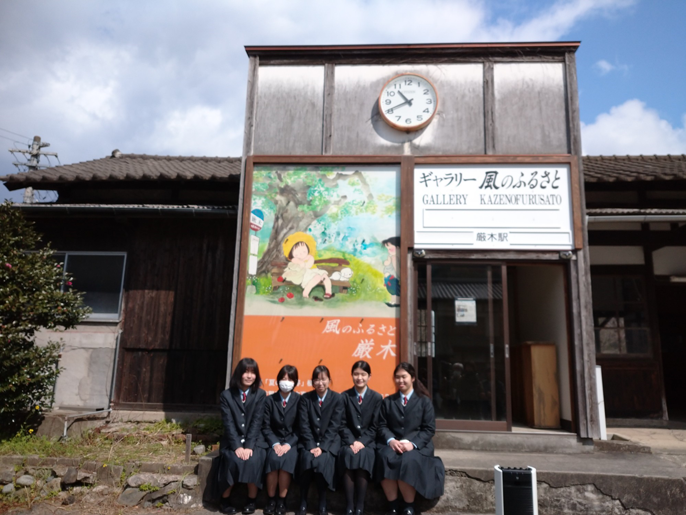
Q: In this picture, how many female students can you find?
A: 5